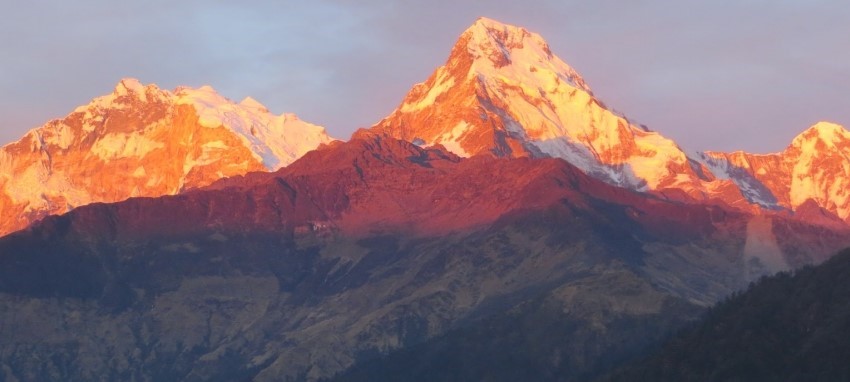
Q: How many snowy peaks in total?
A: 3